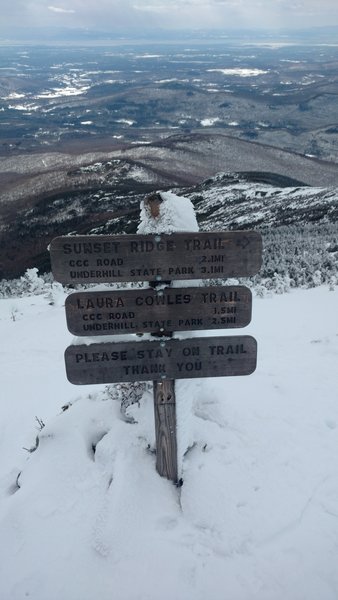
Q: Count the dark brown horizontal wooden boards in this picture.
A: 3